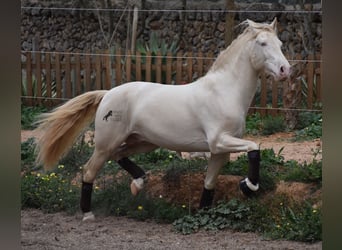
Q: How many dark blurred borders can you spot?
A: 2